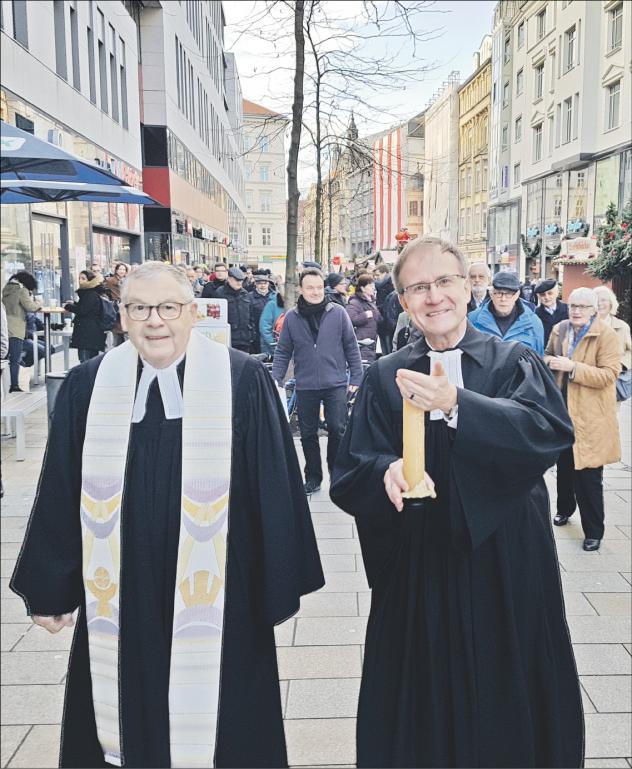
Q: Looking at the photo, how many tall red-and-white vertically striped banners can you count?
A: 1